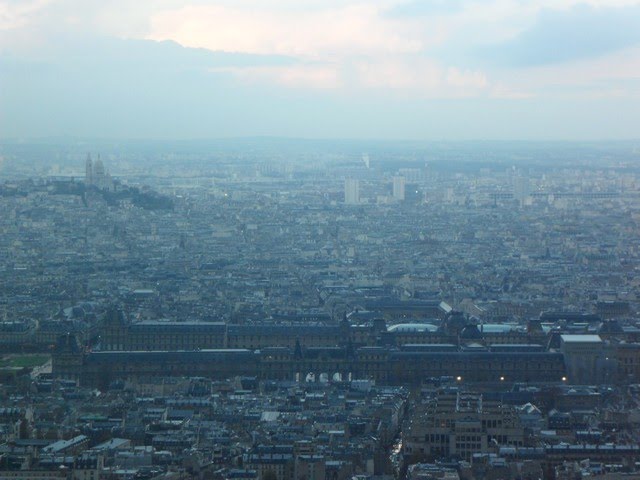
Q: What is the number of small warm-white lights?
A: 3